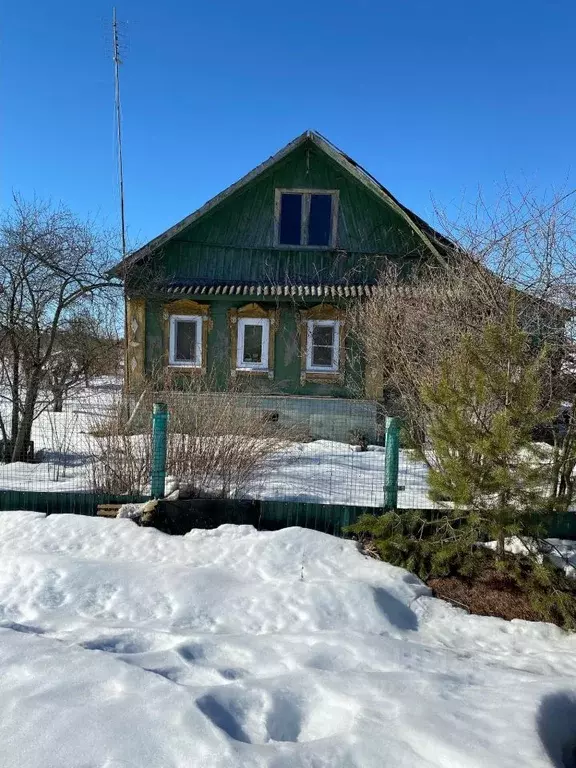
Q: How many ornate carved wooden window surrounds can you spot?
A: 3